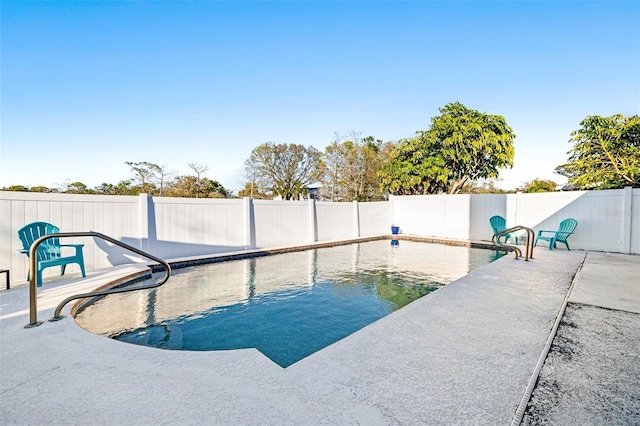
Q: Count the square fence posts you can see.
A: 8